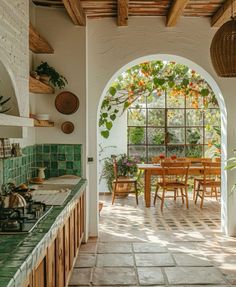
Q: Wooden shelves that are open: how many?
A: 3